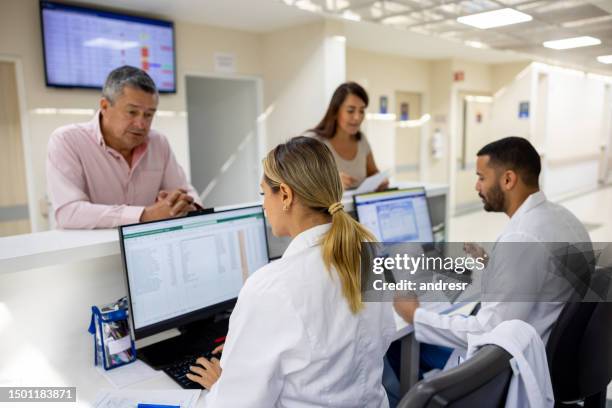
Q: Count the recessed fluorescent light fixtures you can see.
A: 3